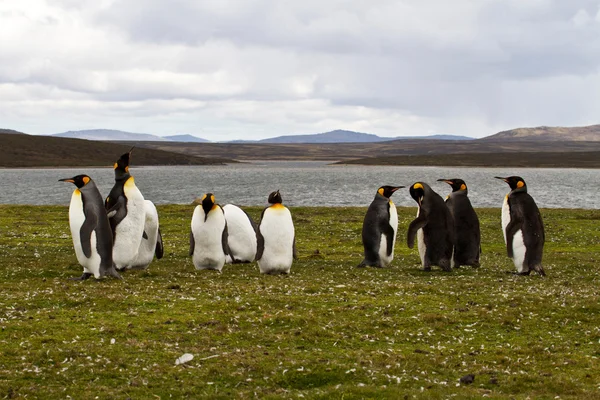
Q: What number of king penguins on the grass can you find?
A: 10